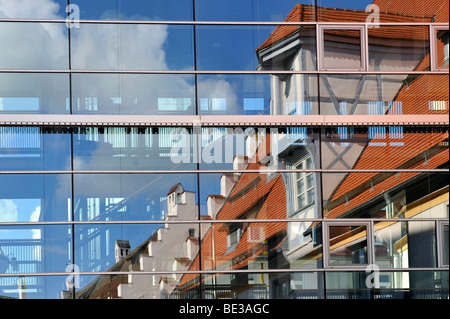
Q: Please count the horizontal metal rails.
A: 6